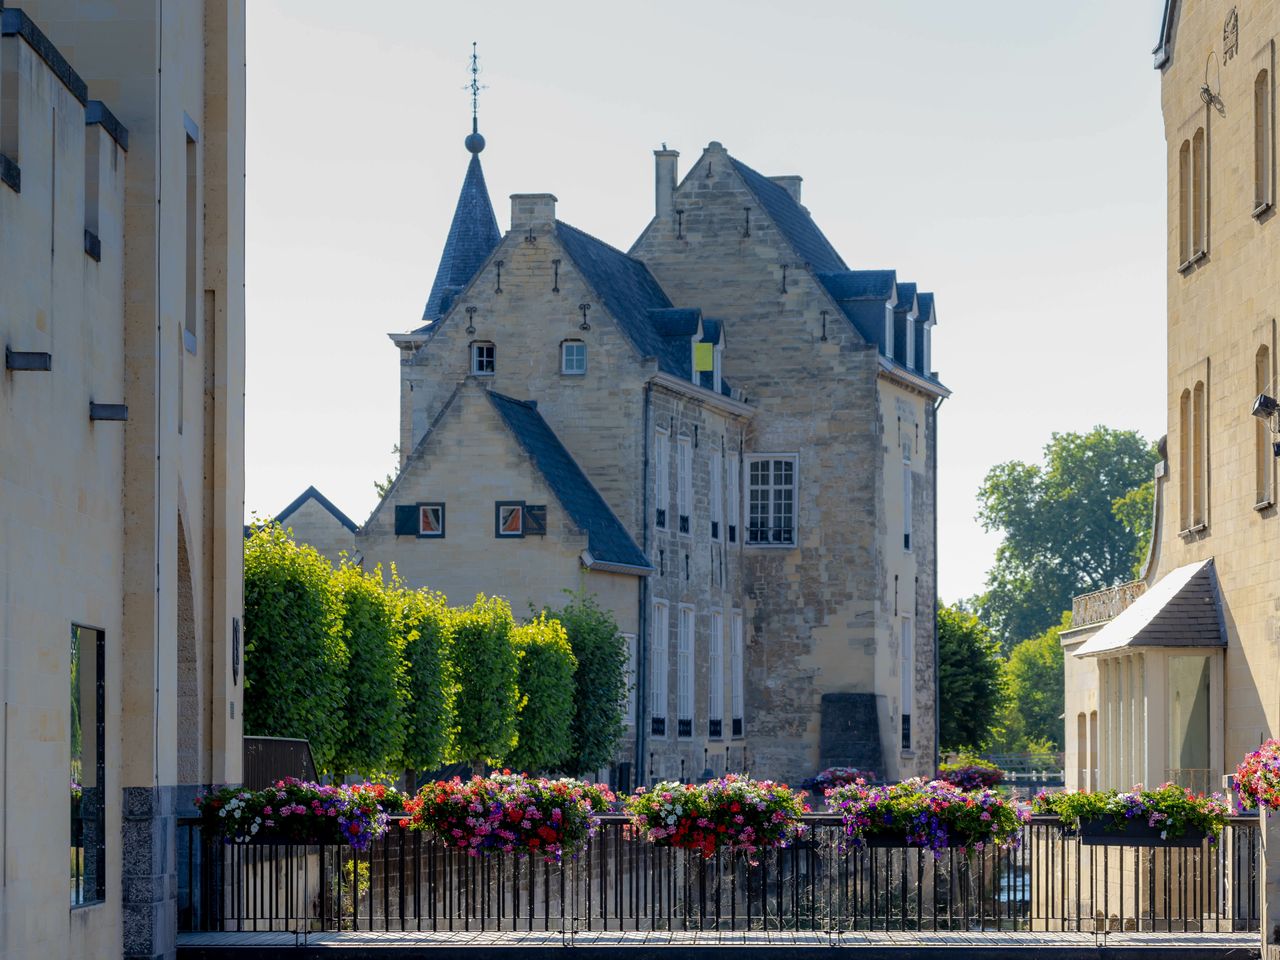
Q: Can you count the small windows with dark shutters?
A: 2